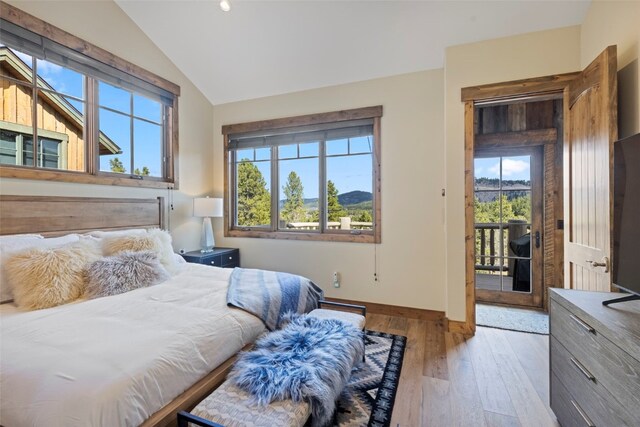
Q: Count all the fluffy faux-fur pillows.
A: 3